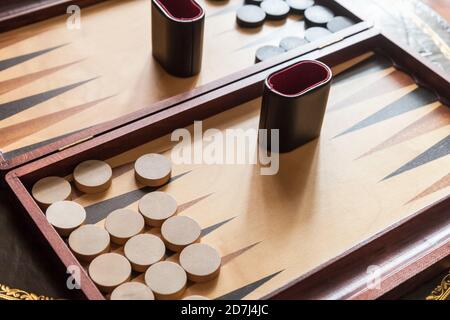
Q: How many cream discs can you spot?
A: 14